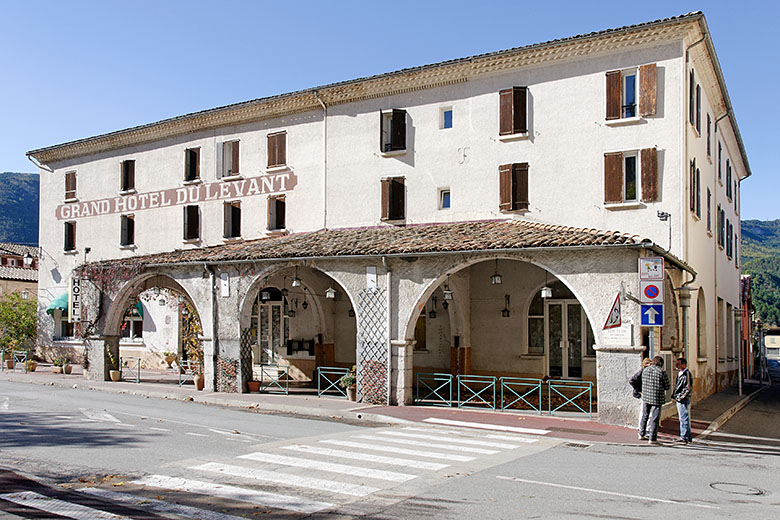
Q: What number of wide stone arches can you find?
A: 3